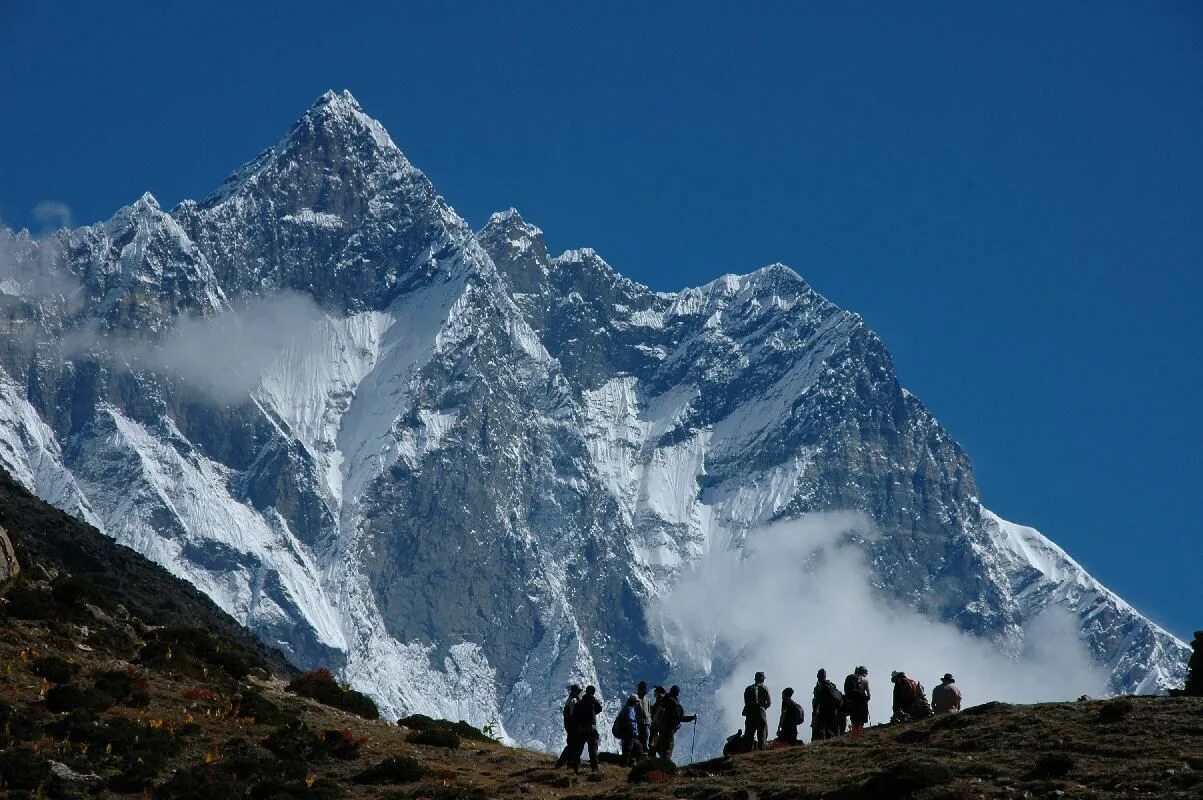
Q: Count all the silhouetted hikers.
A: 12